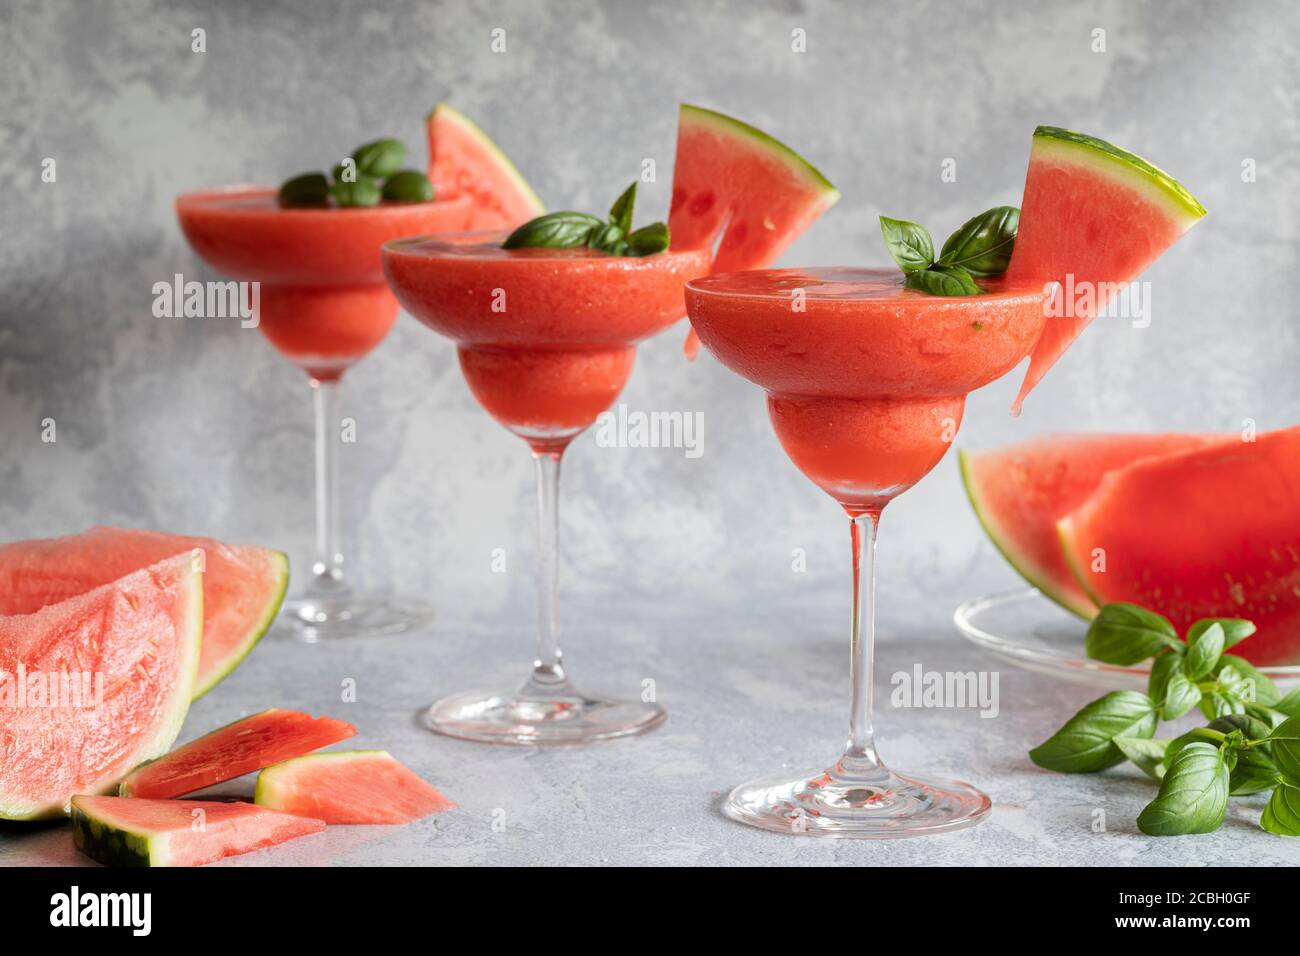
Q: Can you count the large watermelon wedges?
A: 4